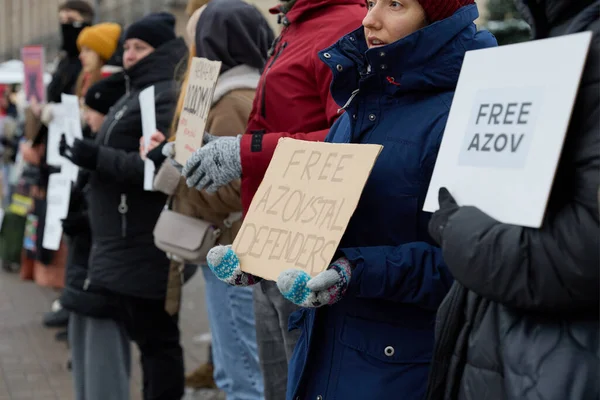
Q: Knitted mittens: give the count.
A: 2